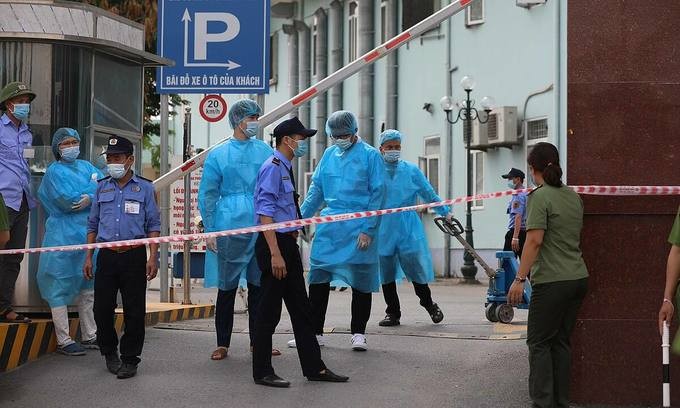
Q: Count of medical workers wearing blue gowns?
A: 4